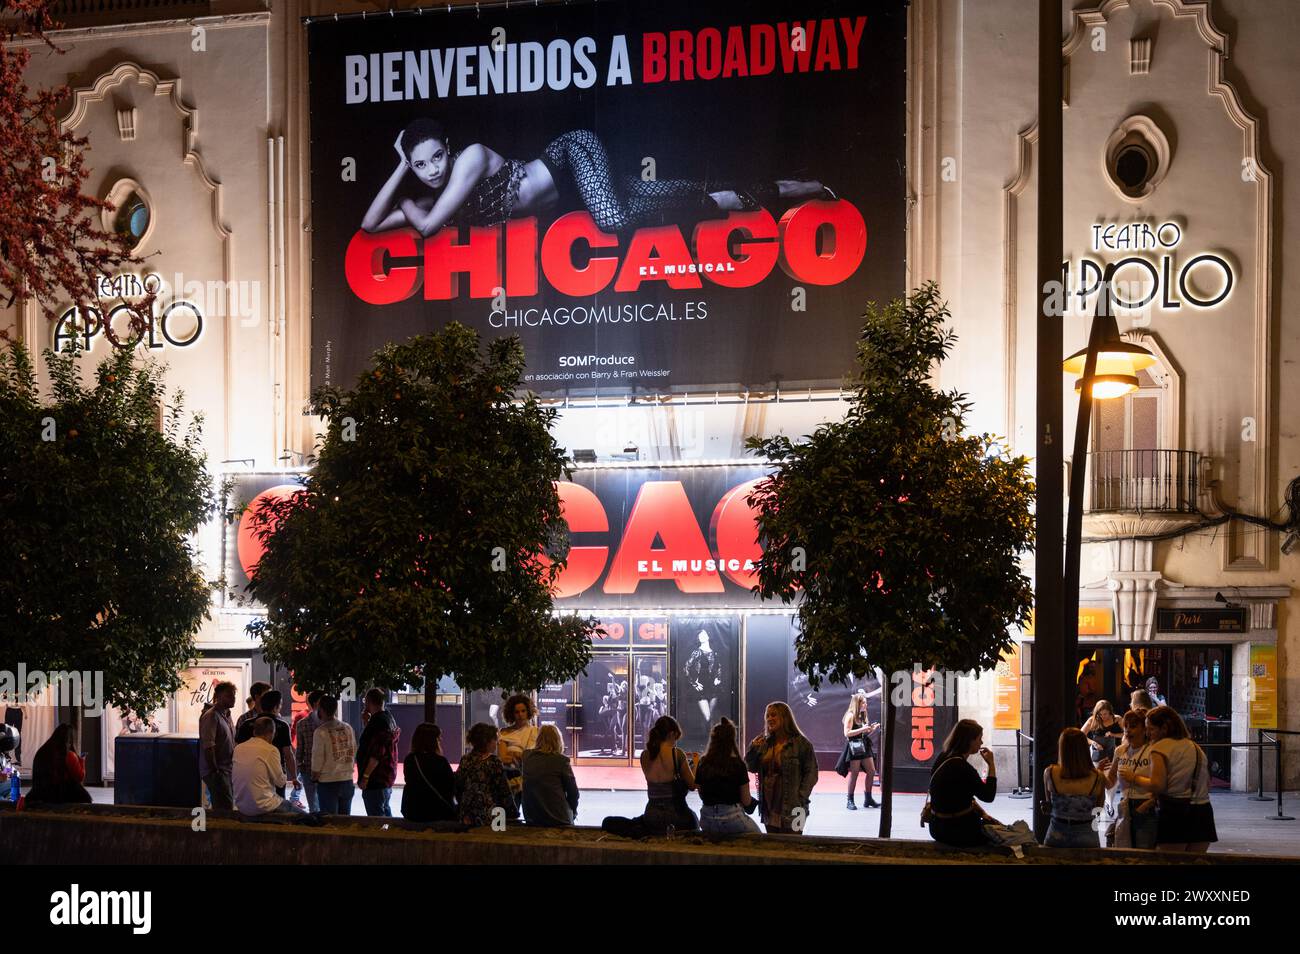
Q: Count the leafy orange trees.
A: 3